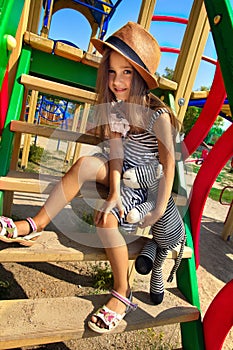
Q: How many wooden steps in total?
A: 5